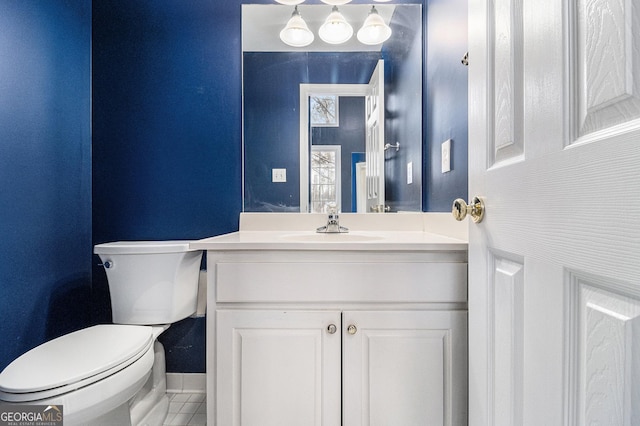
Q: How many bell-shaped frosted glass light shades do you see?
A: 3